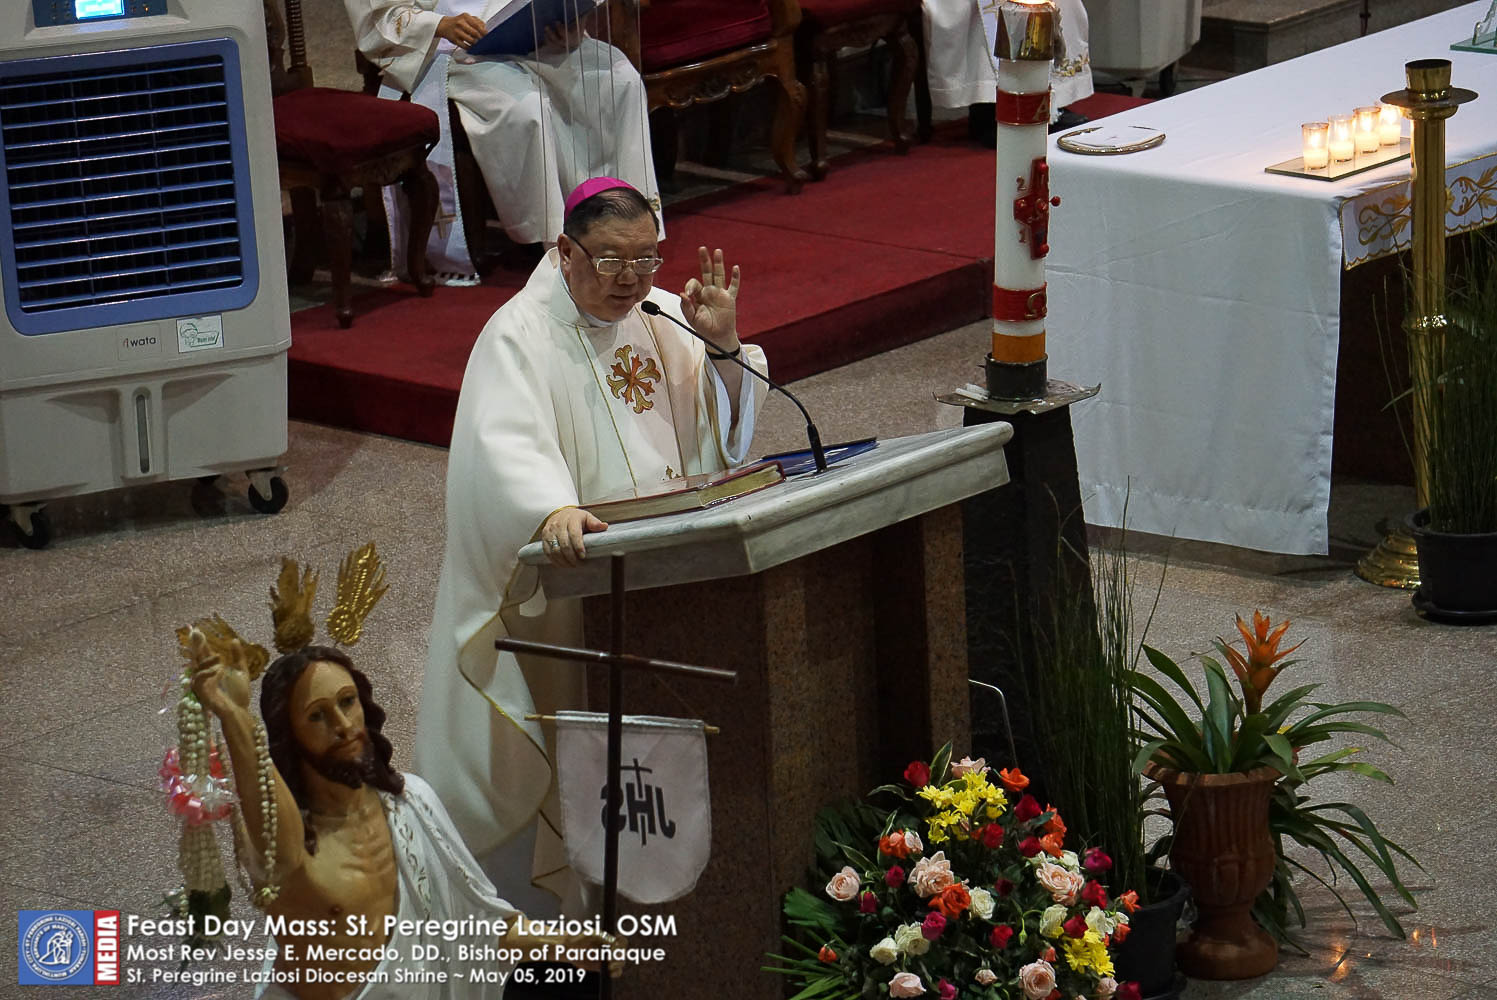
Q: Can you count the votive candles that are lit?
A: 4